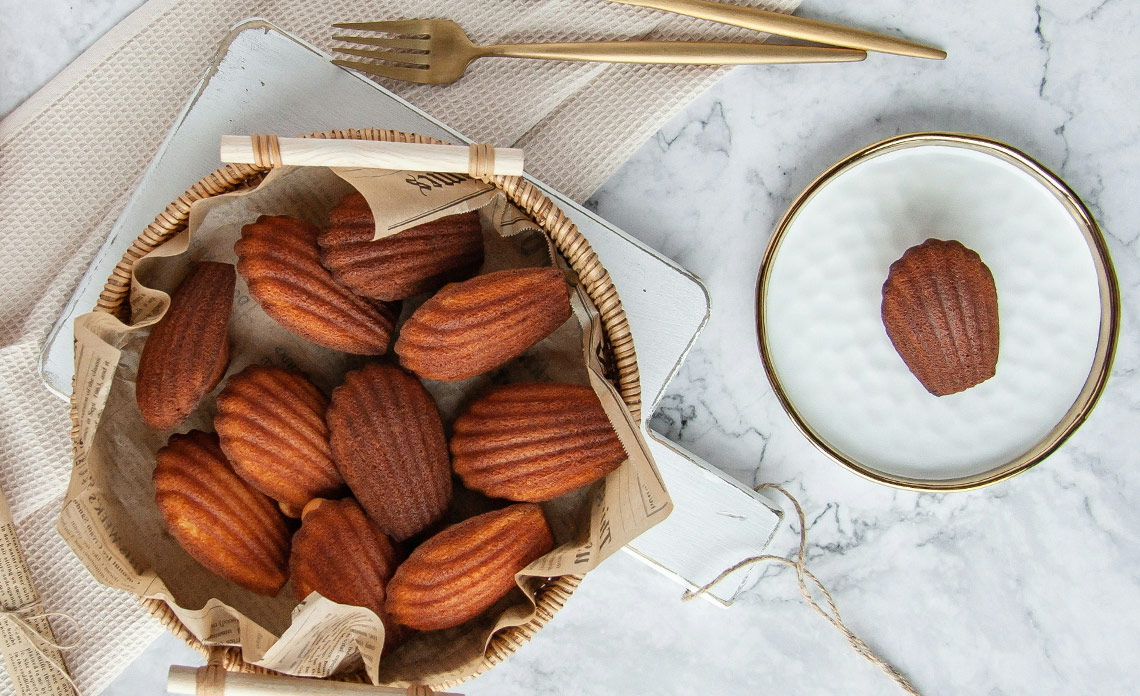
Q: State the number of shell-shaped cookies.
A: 11